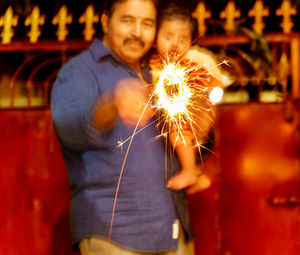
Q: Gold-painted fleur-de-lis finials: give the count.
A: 8